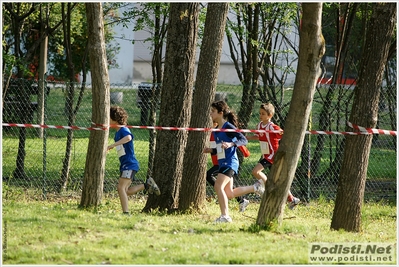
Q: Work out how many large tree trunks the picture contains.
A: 5